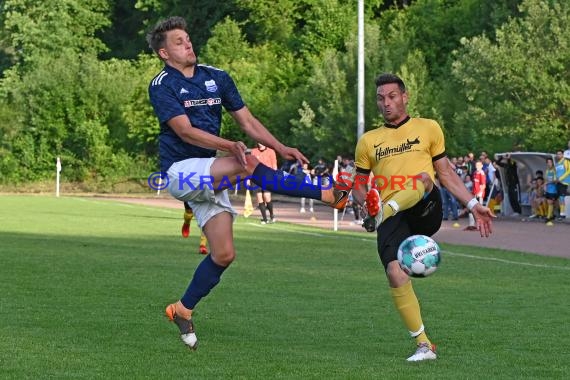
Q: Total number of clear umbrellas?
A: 0